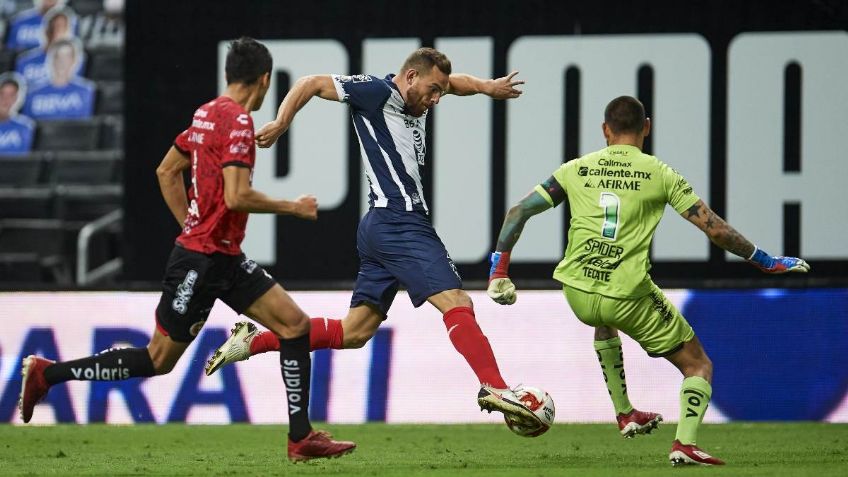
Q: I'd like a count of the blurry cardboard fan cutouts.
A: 4